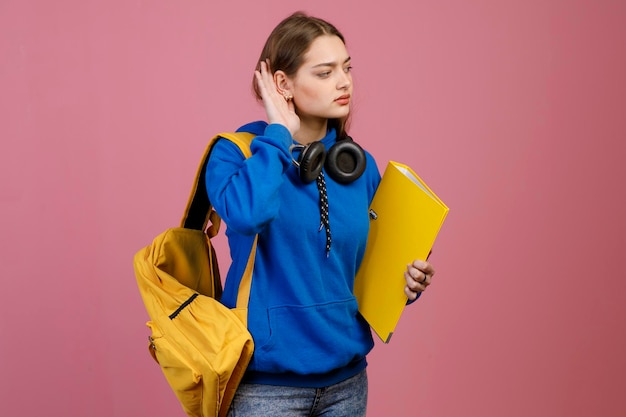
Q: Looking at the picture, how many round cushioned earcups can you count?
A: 2